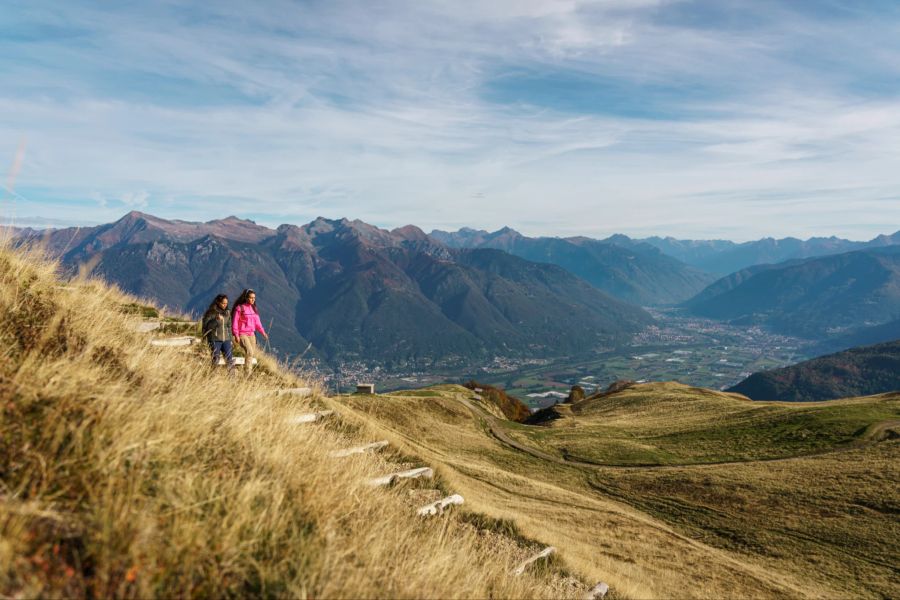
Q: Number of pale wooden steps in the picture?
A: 10